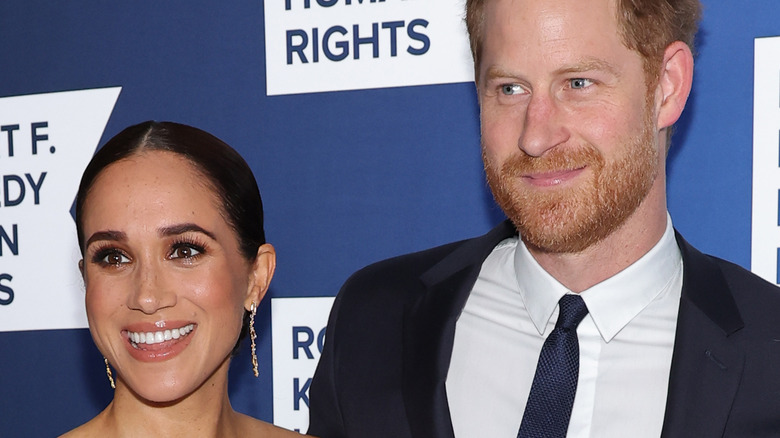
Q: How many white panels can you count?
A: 4